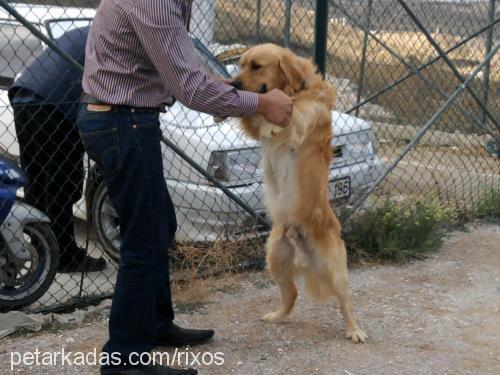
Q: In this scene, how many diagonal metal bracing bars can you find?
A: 5